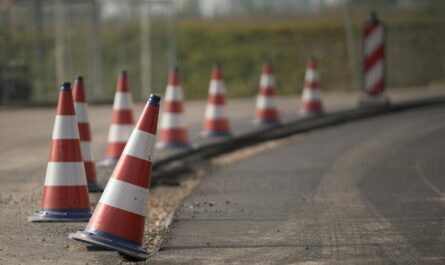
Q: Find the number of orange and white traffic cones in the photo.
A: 8